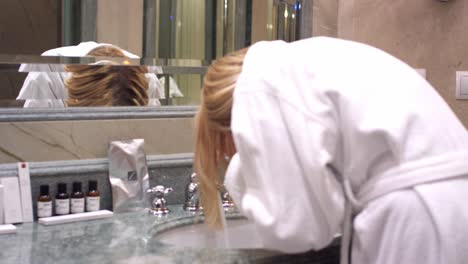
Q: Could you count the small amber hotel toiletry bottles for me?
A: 4